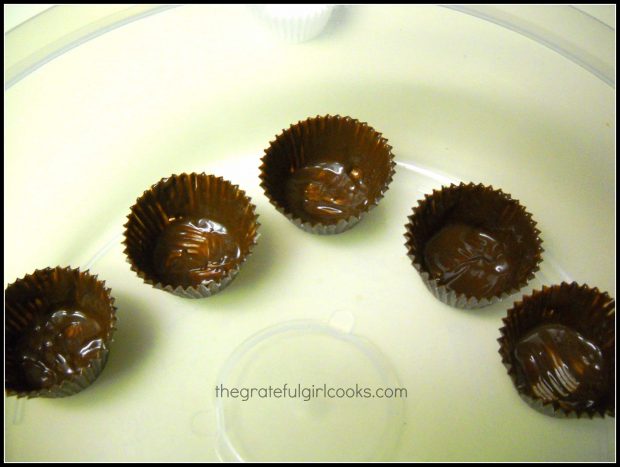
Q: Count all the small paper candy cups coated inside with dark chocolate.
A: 5